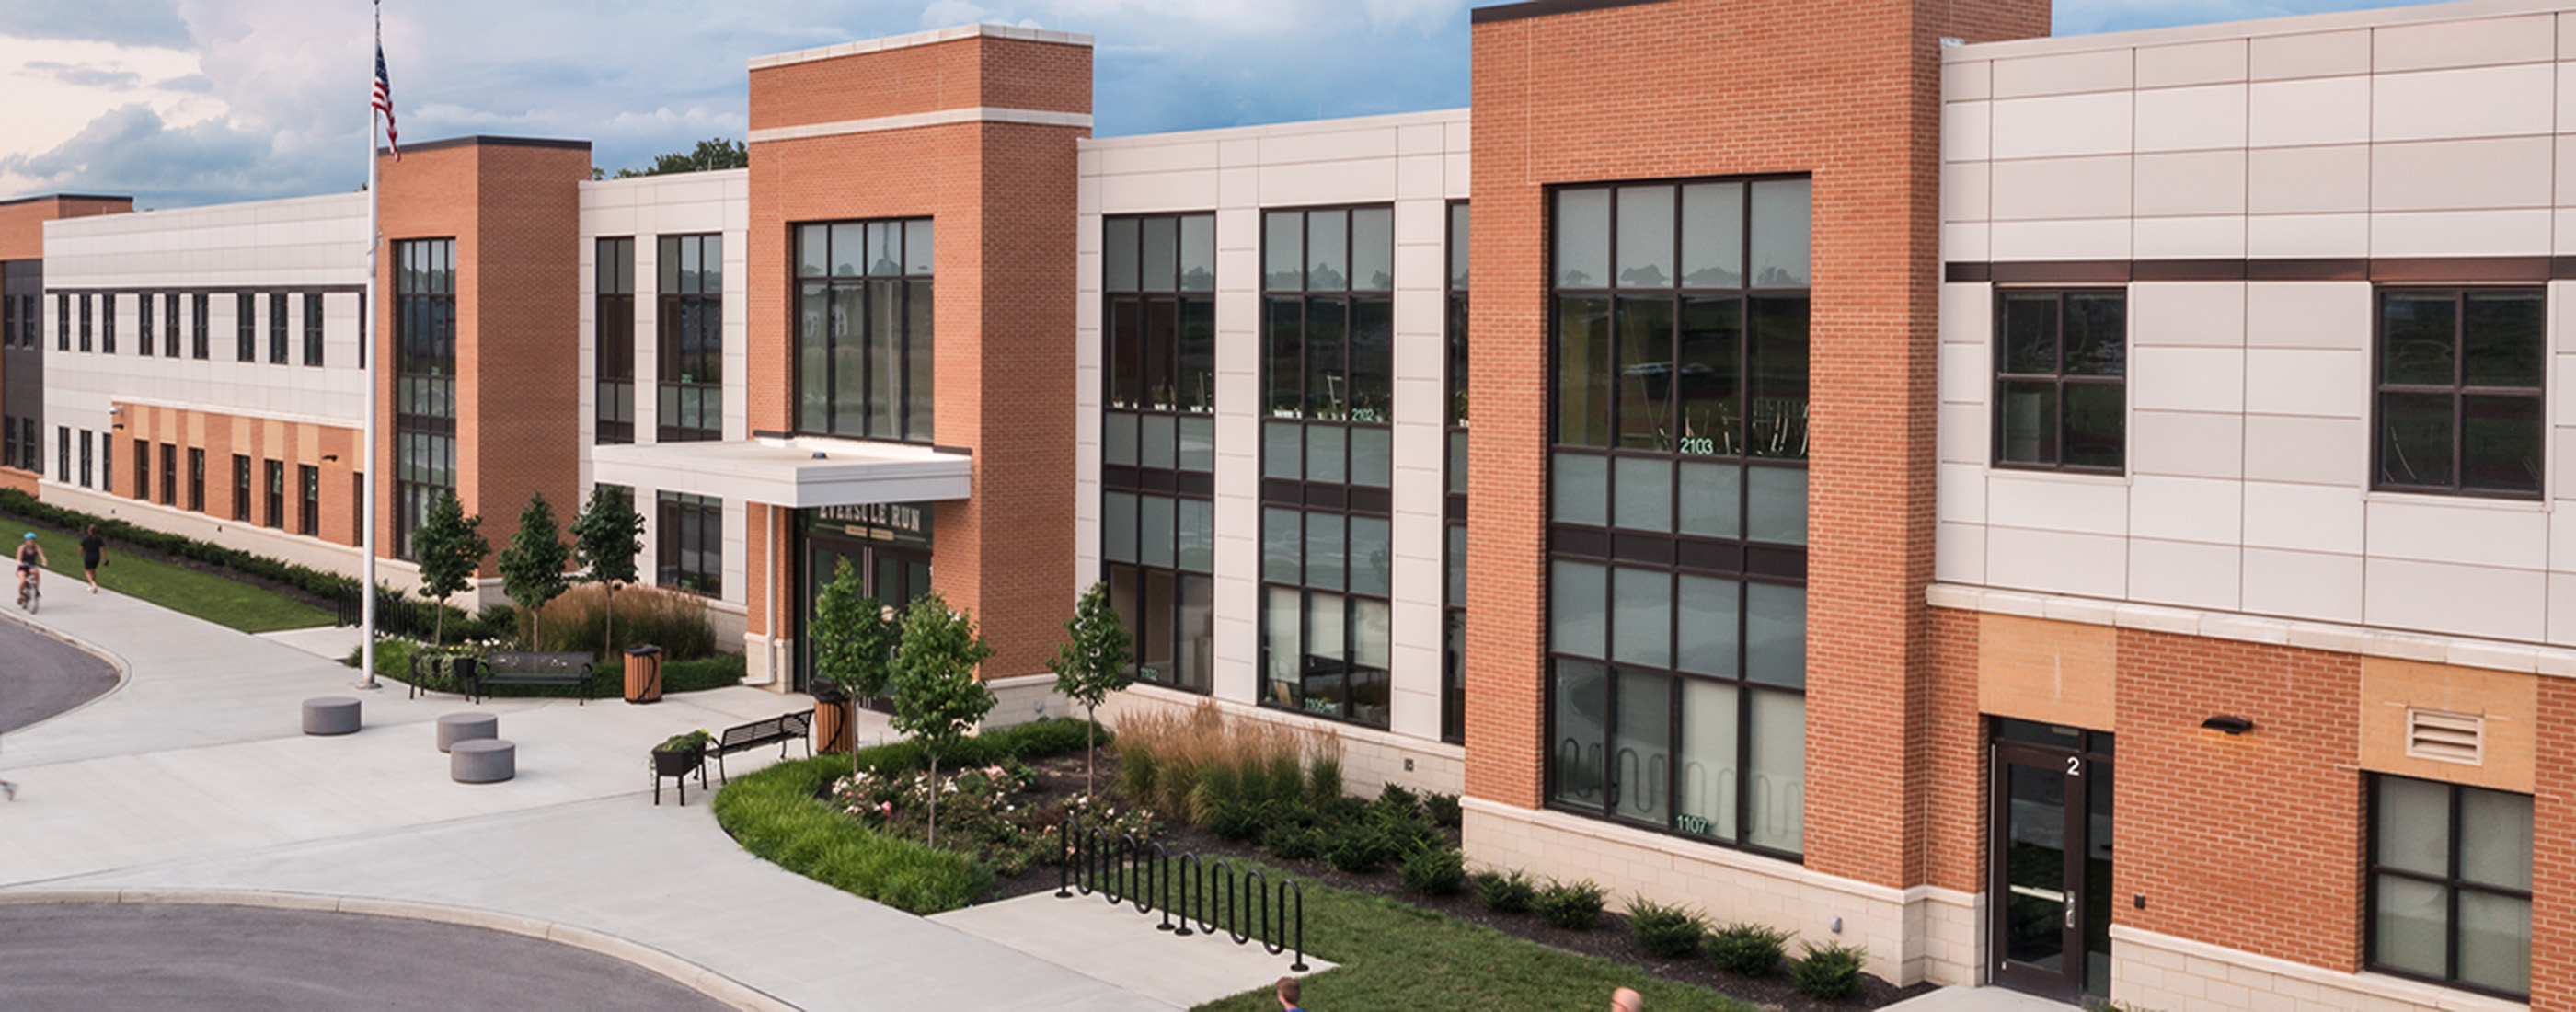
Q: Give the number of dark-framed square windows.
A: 3